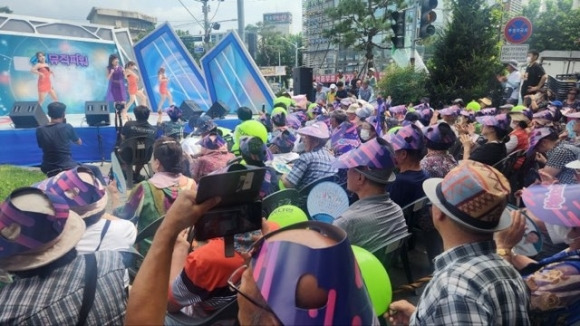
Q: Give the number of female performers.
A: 4